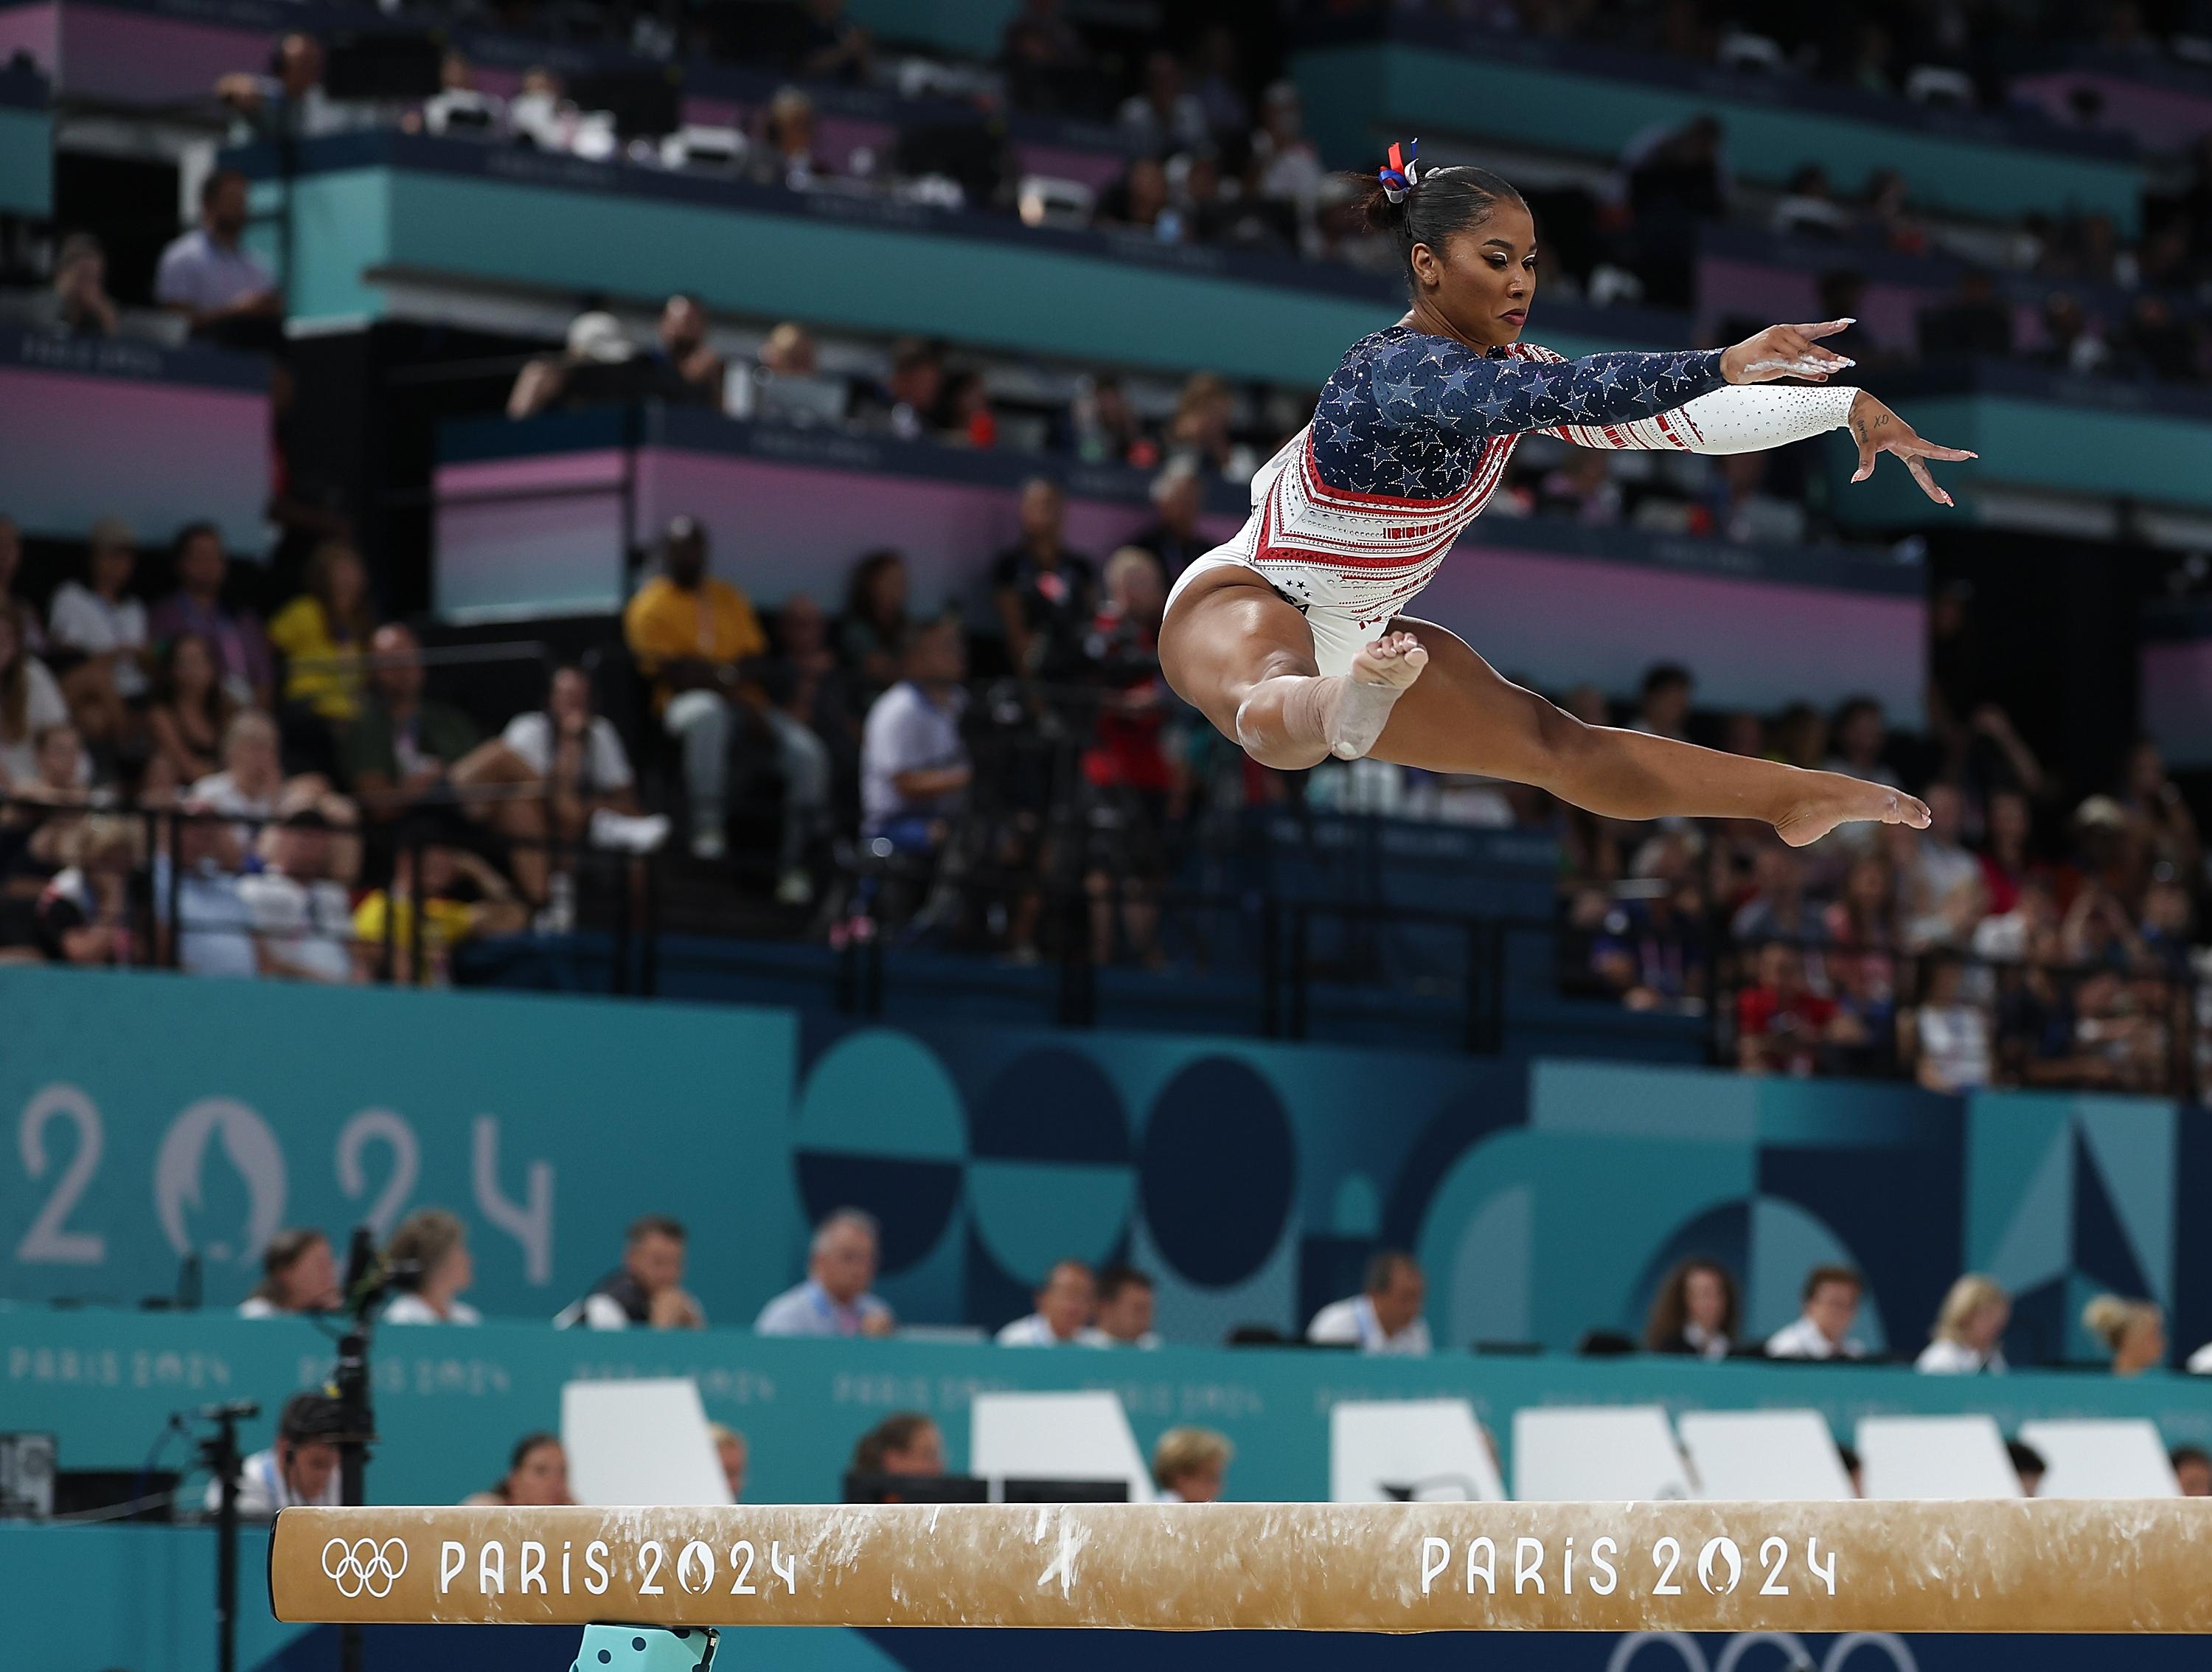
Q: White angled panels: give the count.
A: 7